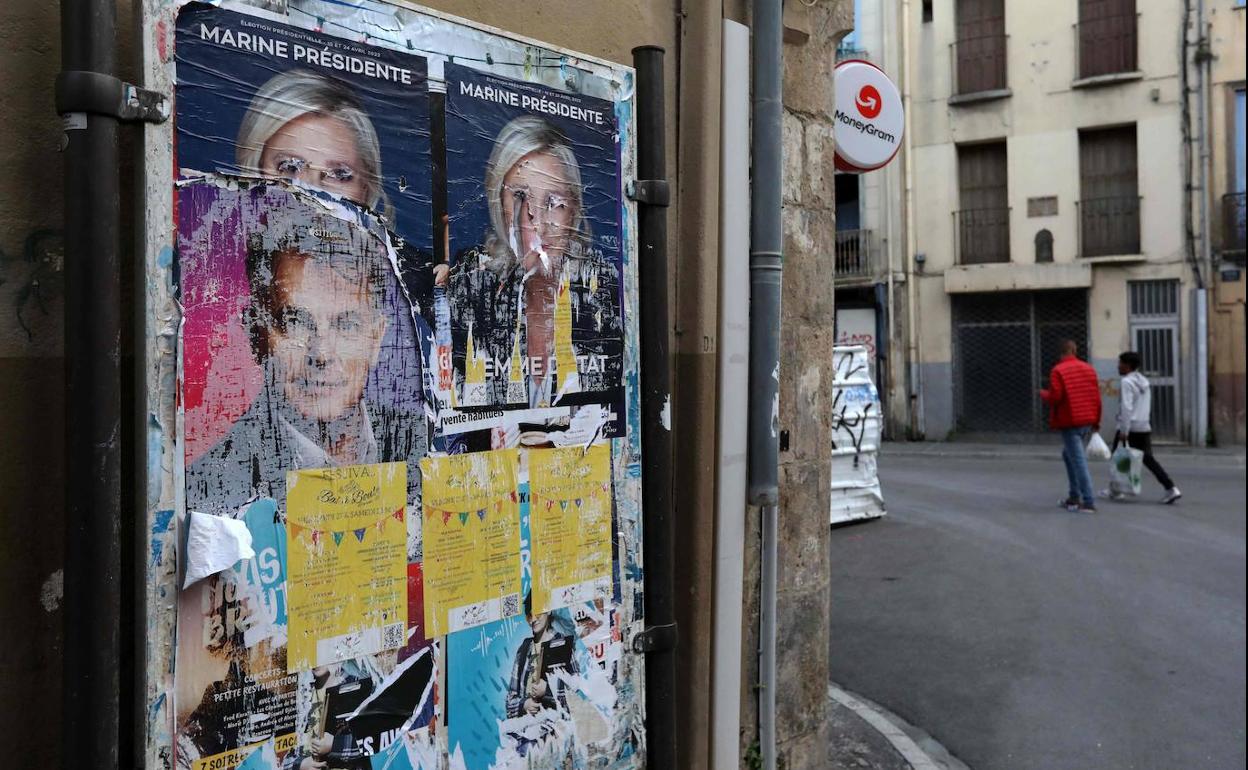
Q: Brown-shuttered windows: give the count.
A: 4